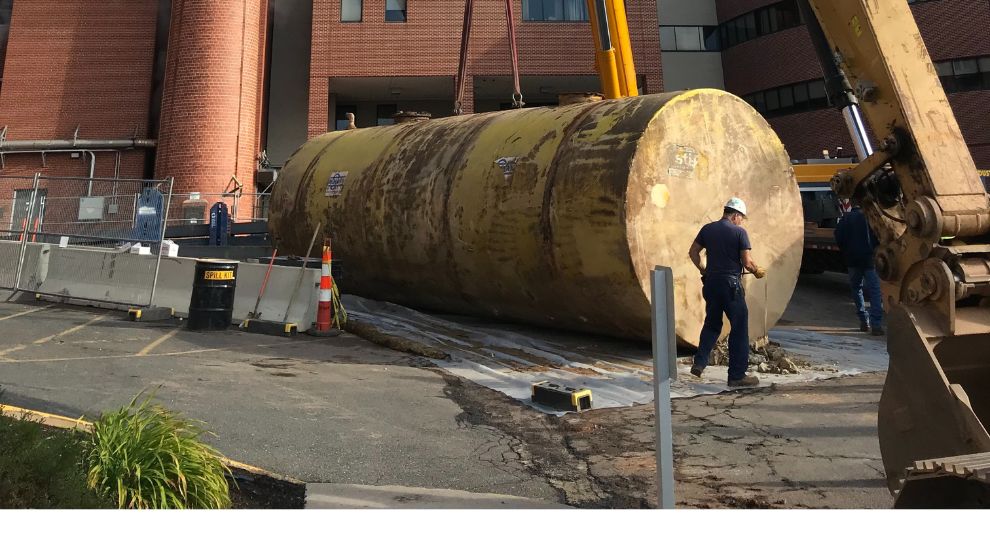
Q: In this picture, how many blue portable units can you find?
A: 2